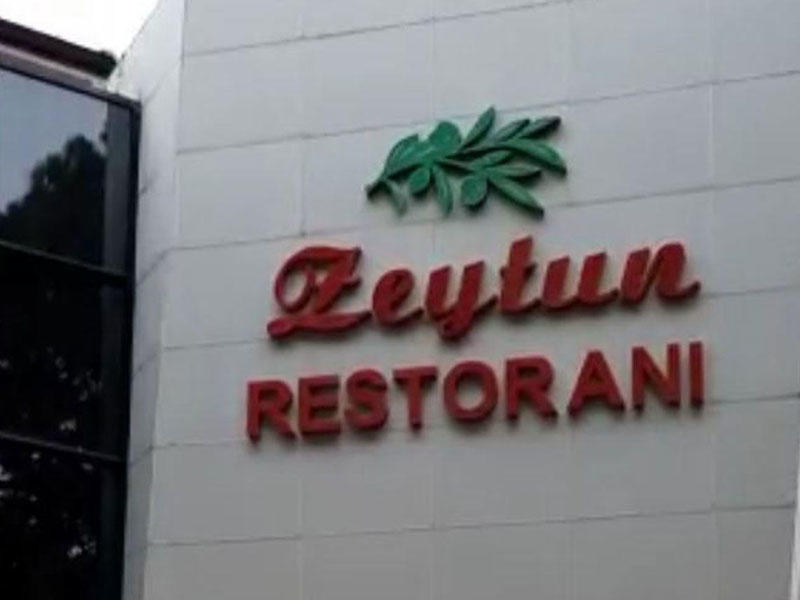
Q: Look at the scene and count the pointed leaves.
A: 10